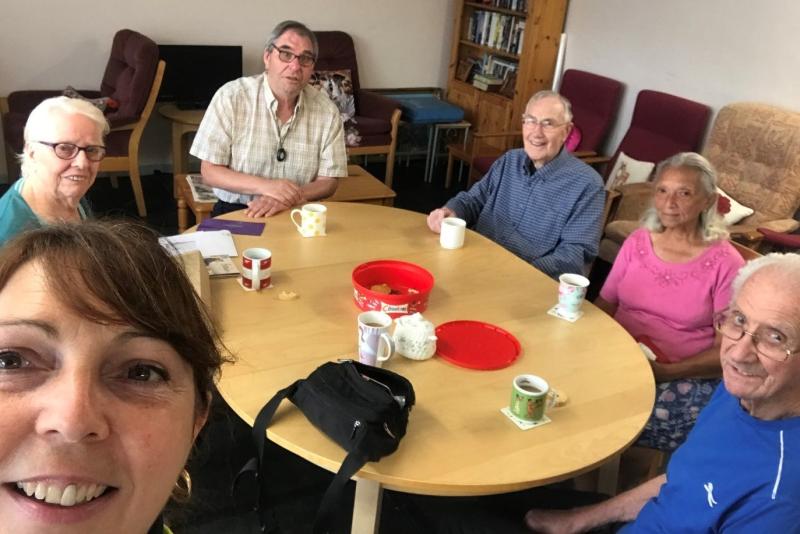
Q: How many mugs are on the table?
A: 6